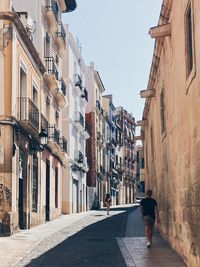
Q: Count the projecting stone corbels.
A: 4